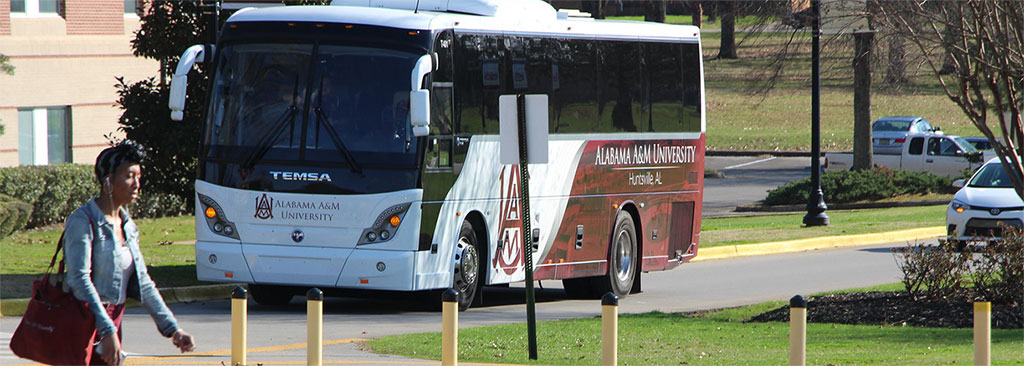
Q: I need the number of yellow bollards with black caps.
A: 5